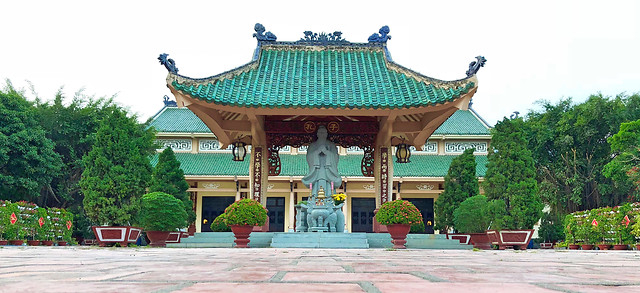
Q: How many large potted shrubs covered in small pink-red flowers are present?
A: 2